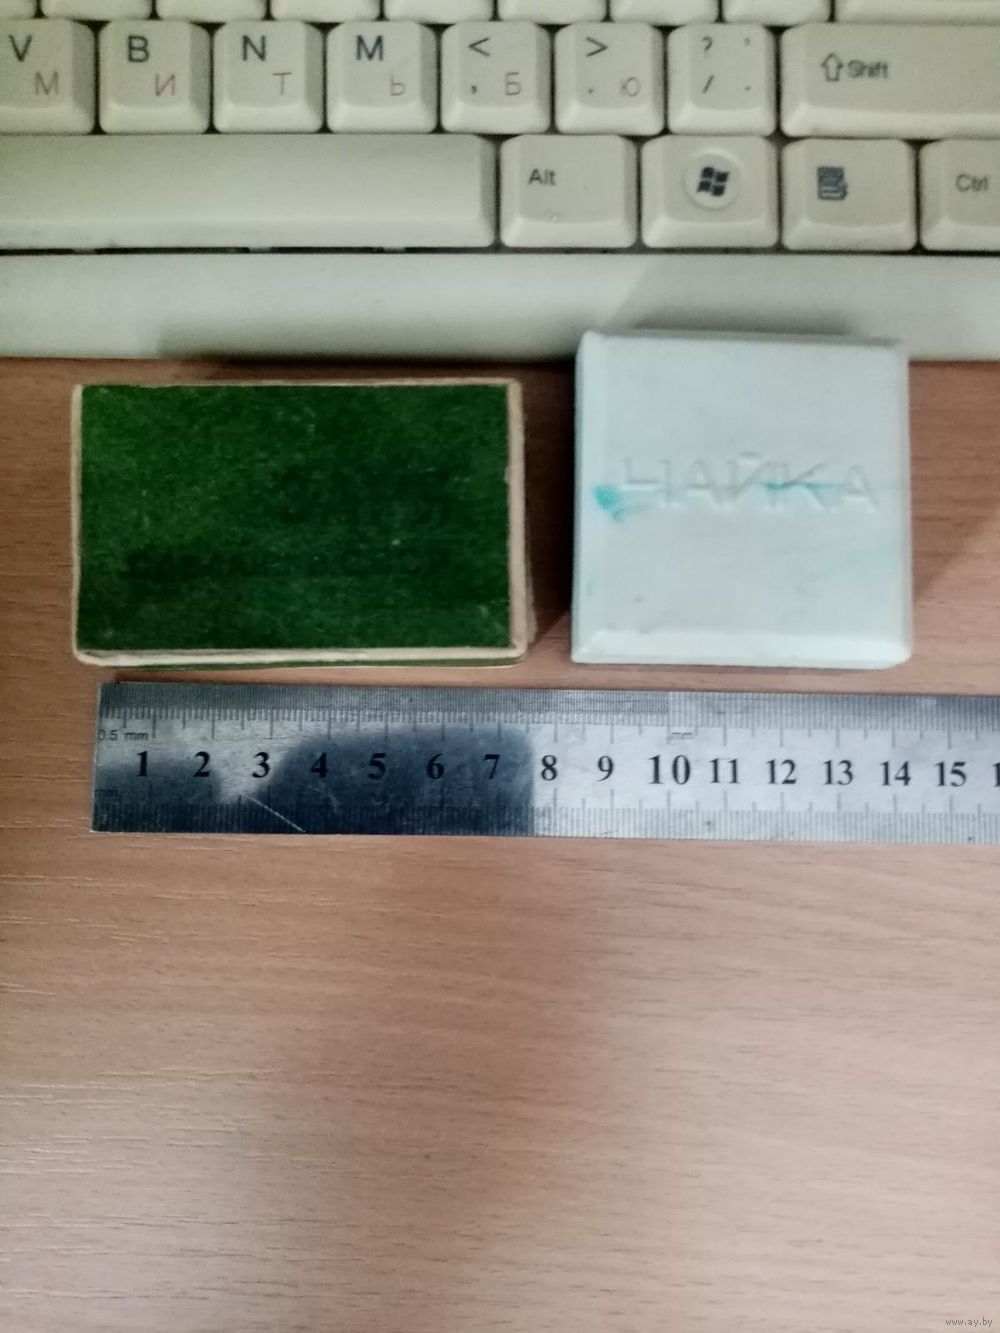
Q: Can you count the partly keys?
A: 13